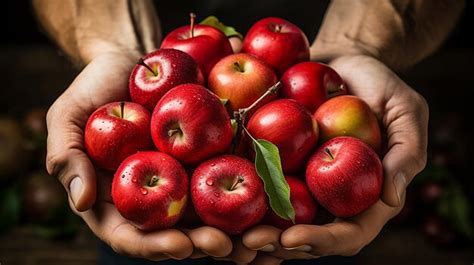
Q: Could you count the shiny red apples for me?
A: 13